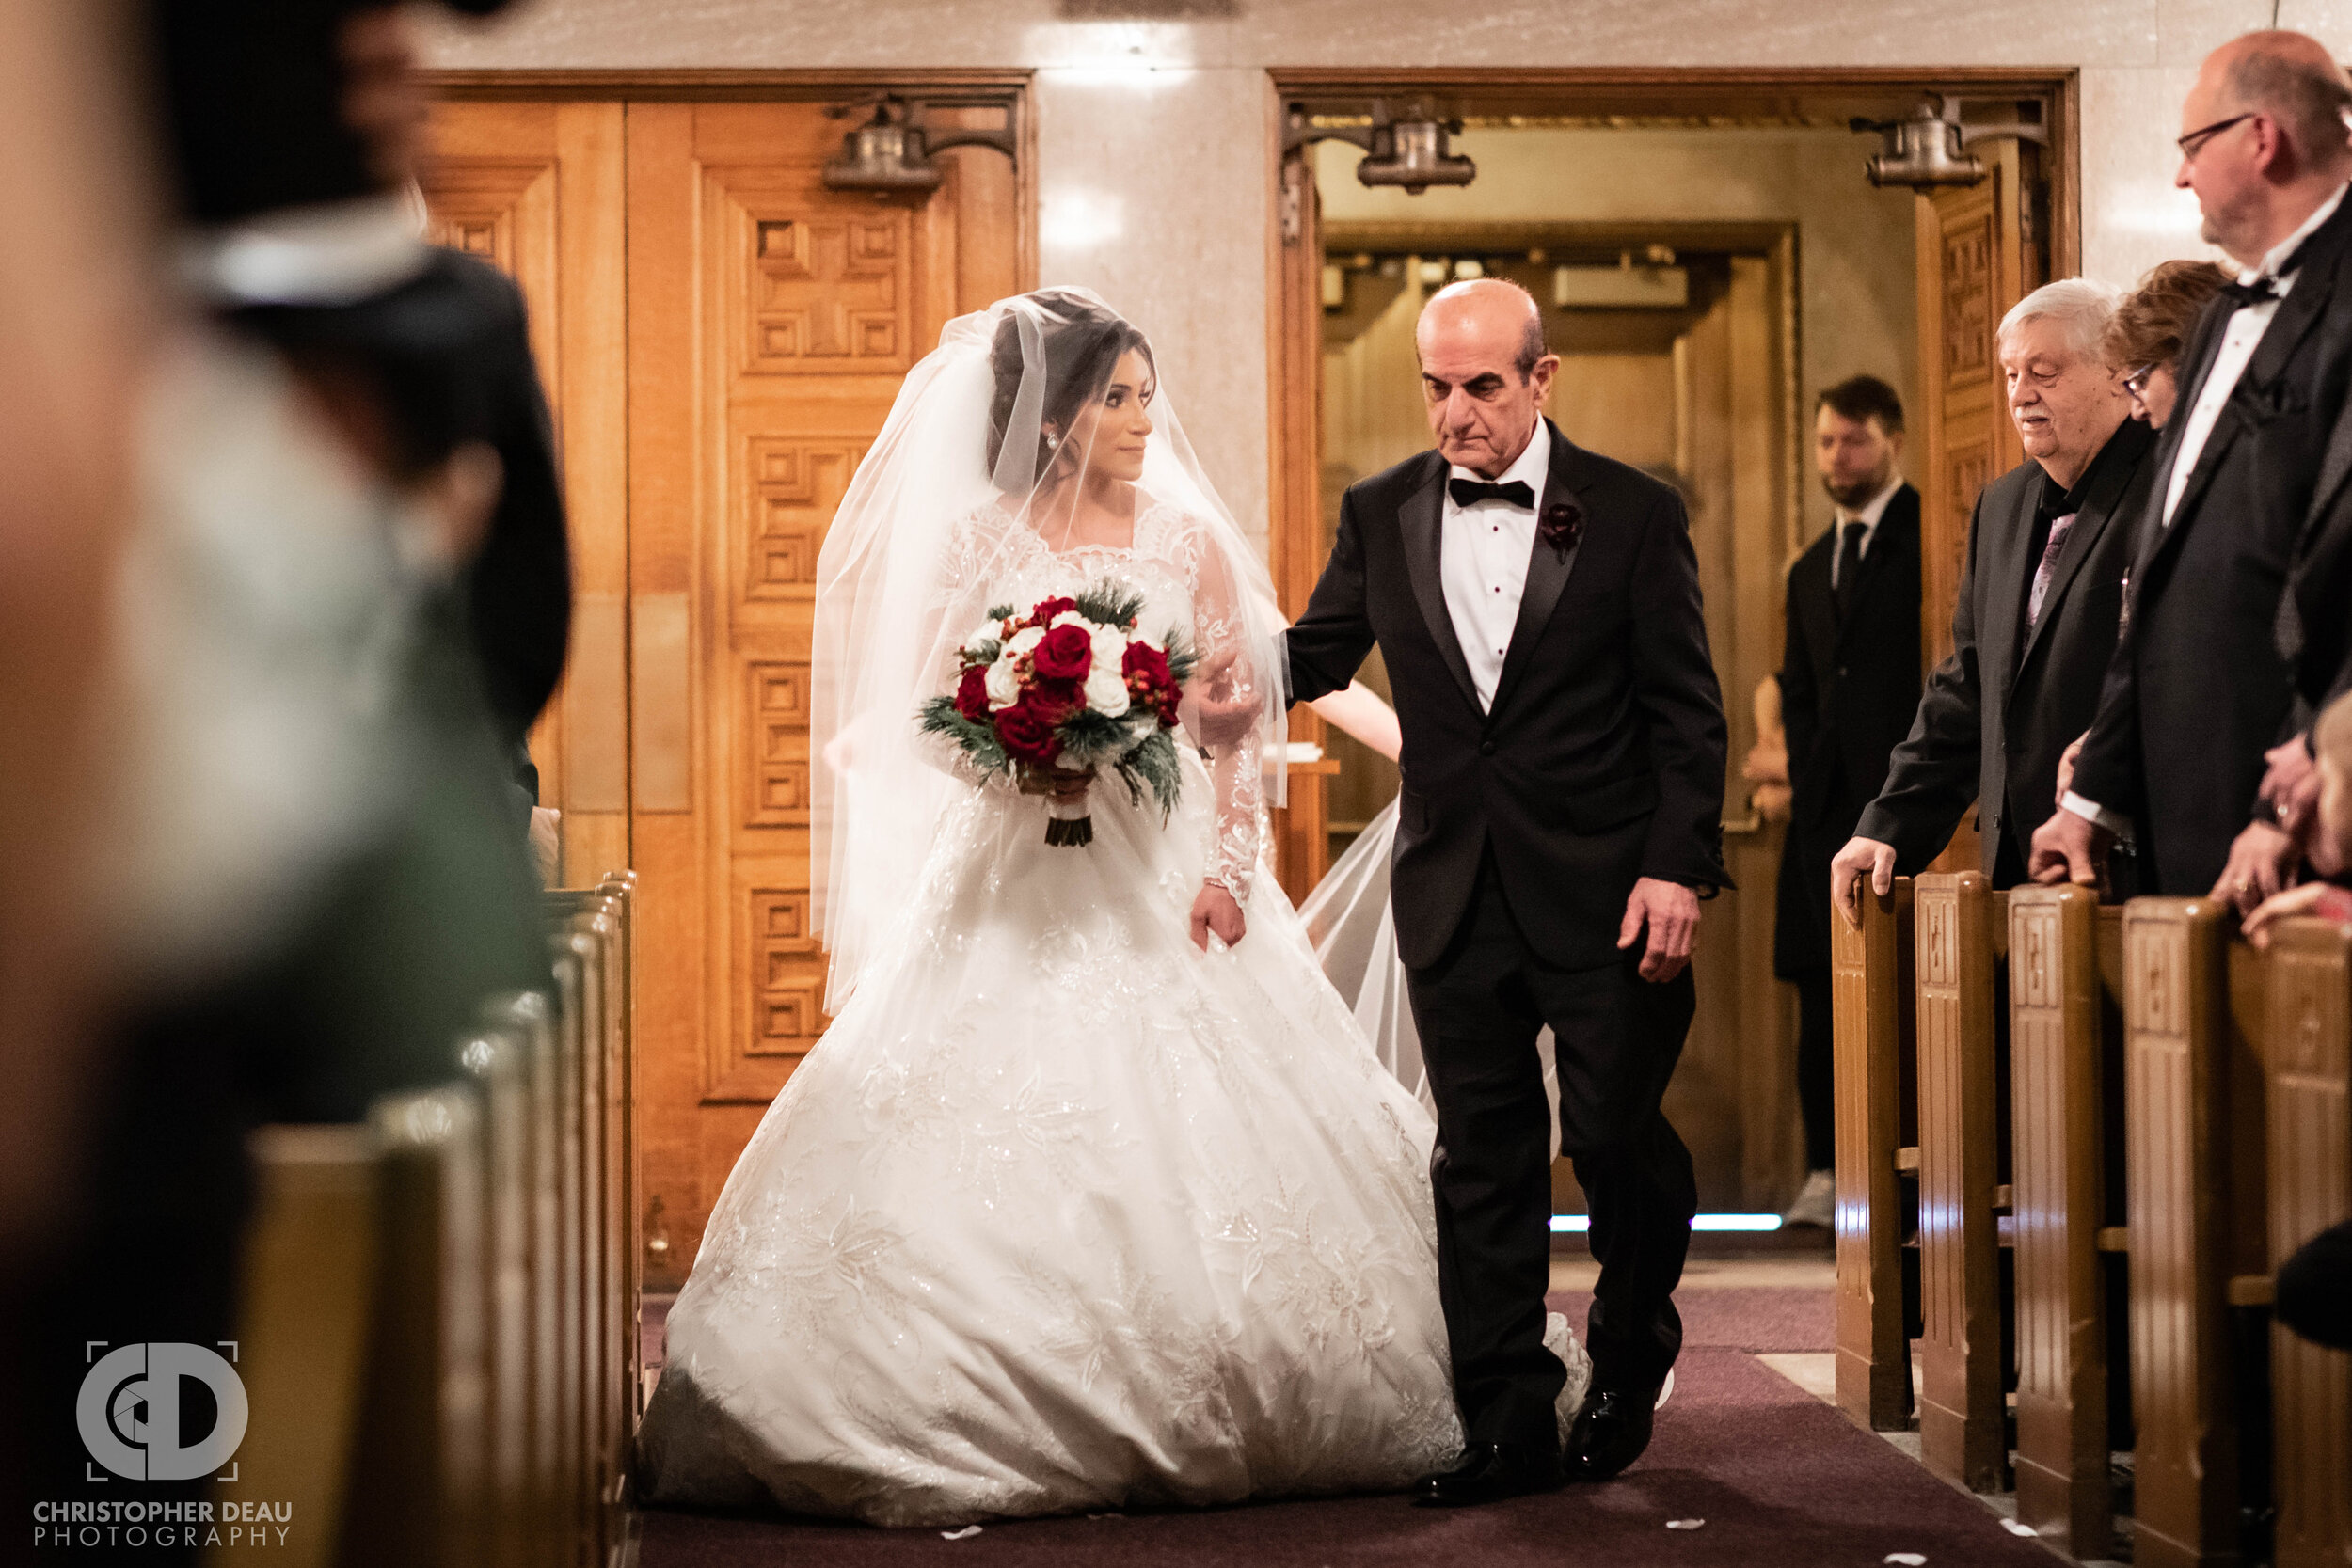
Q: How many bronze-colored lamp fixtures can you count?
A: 3